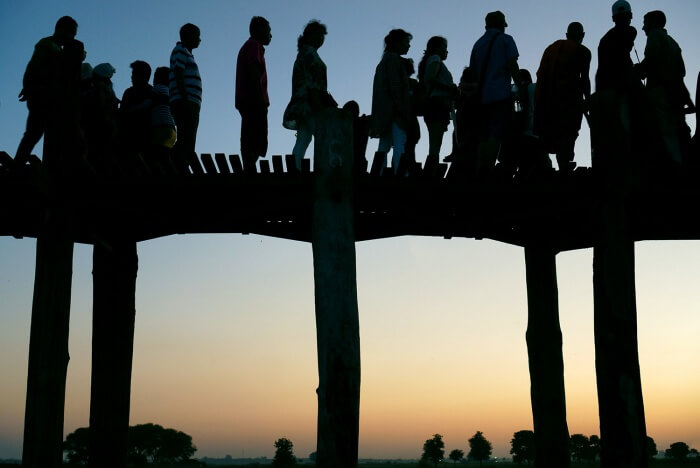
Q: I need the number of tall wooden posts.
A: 5